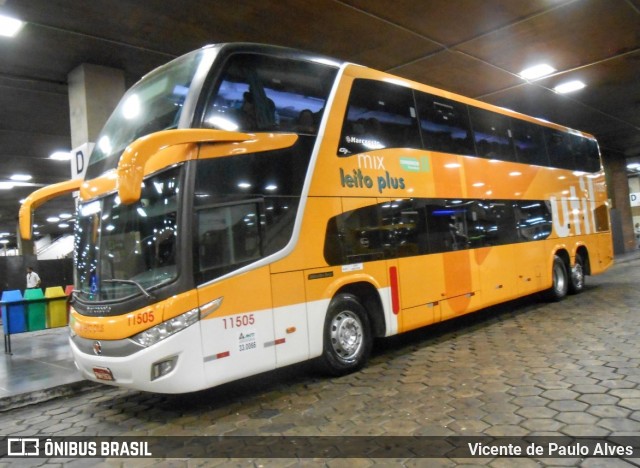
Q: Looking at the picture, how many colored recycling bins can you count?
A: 4